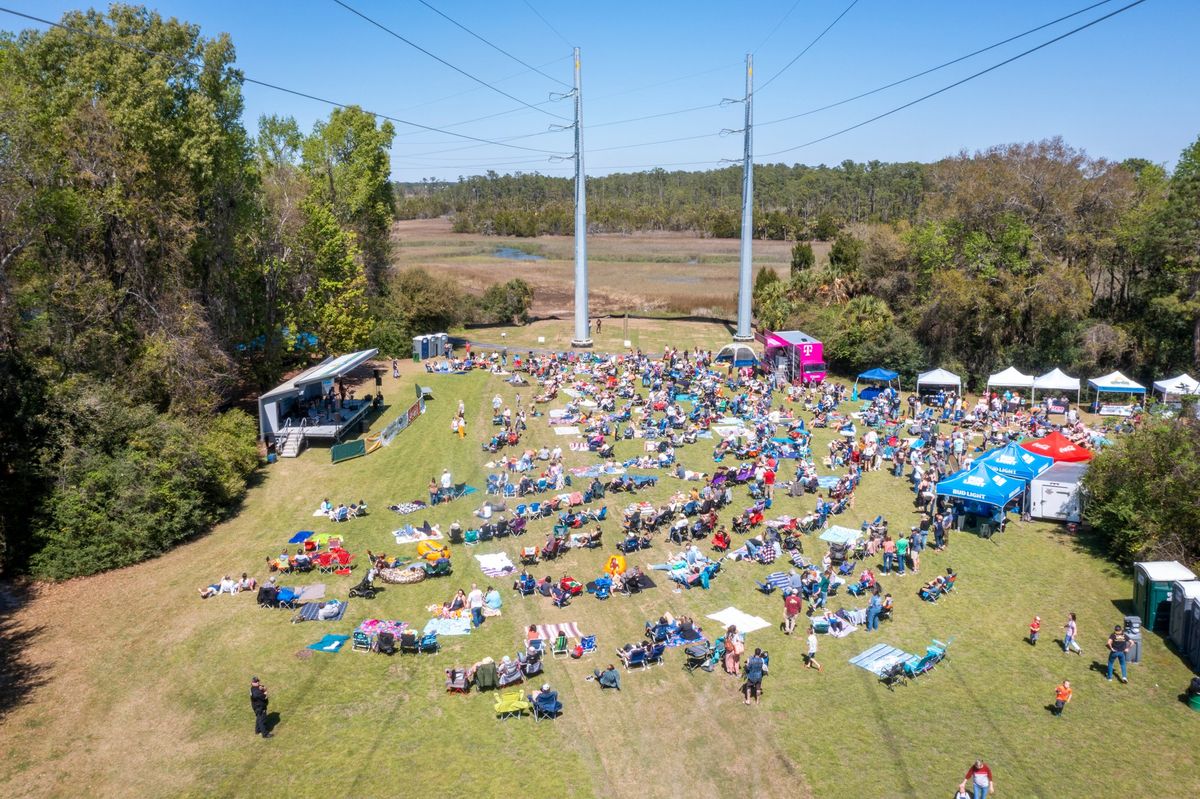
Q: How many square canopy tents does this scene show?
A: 9